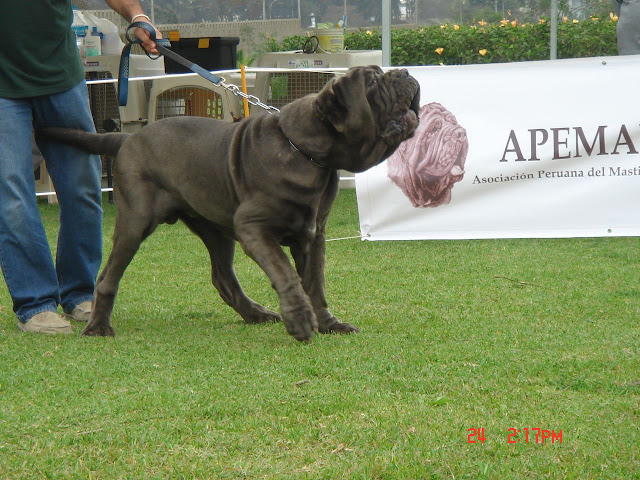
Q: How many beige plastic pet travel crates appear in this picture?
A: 3